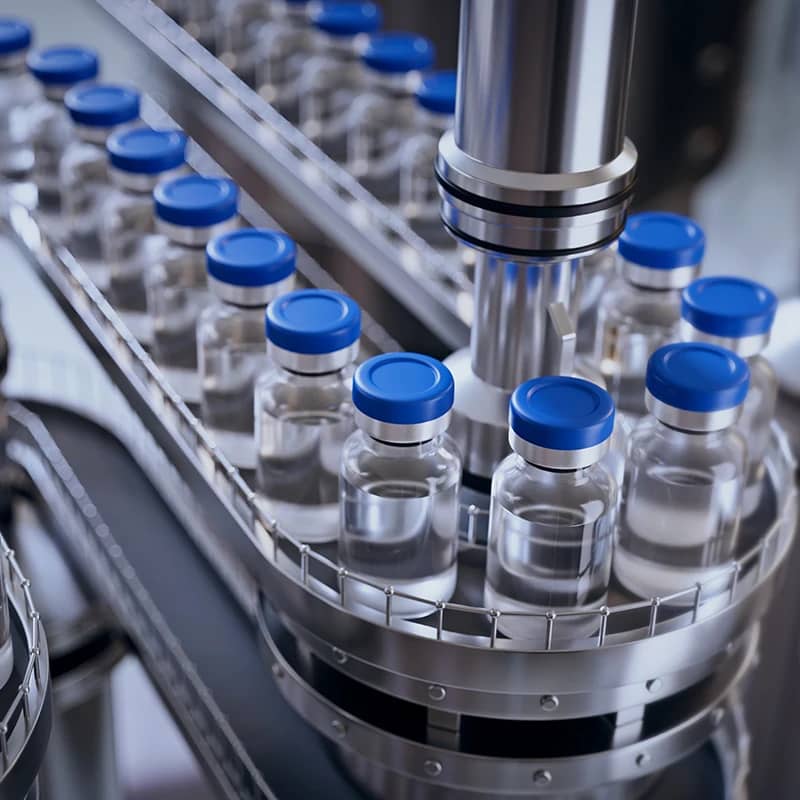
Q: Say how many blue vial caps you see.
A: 15